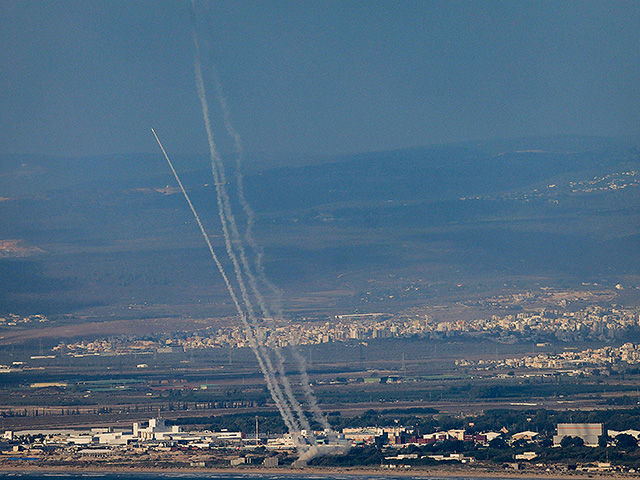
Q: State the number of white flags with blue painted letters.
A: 0